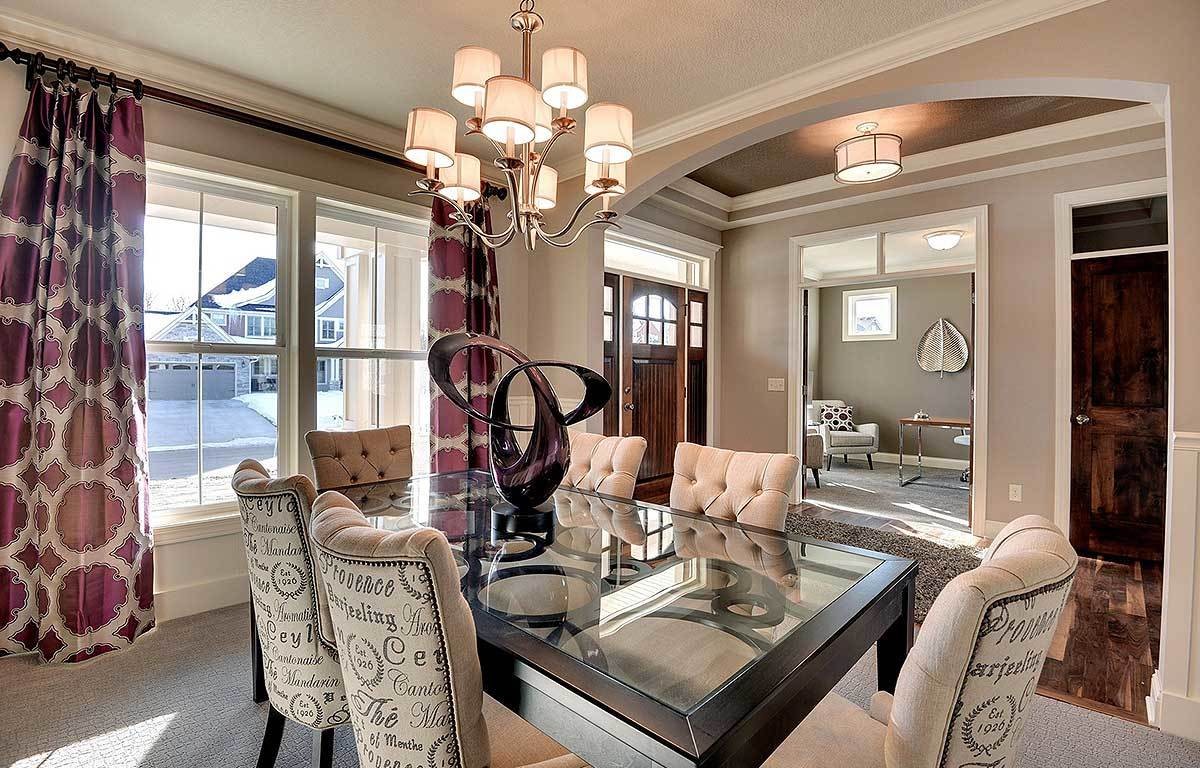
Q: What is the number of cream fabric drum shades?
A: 10